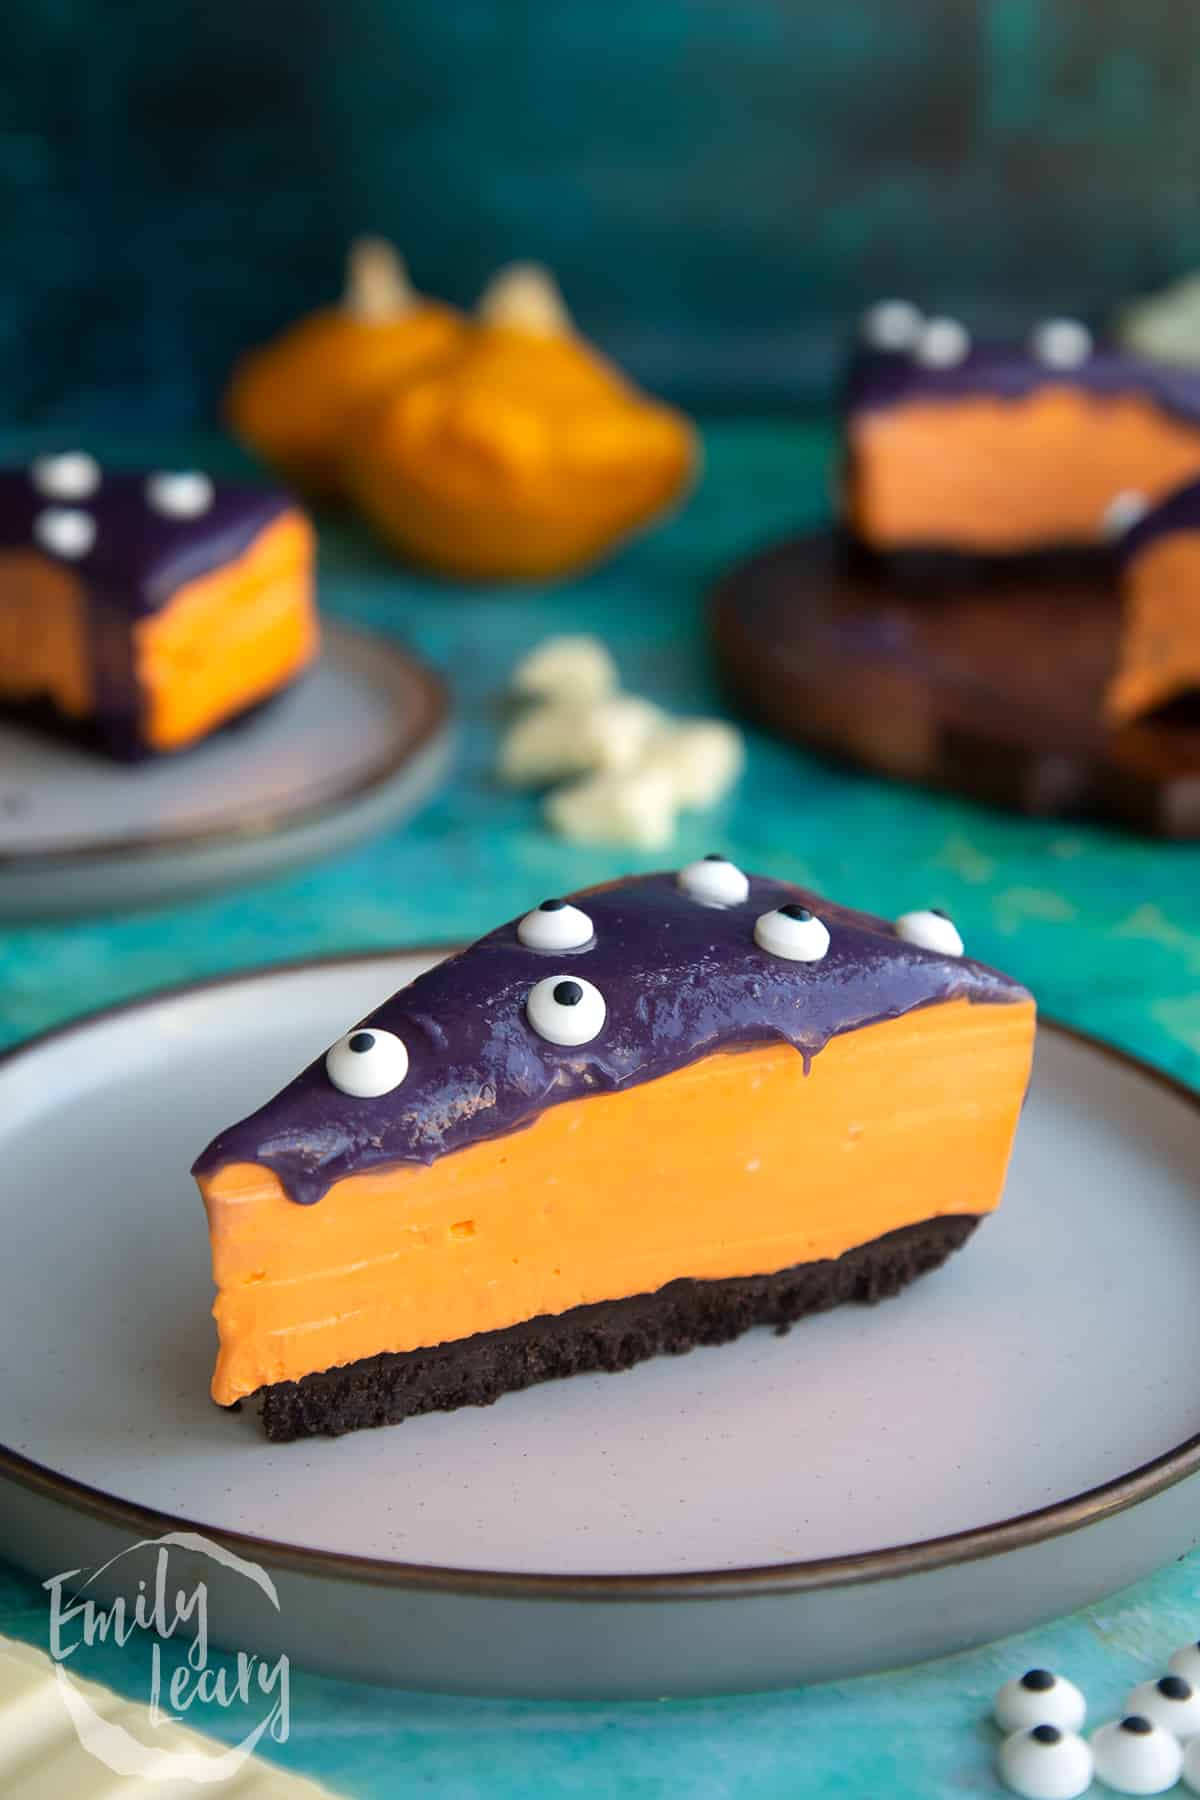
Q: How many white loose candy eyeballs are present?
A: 6